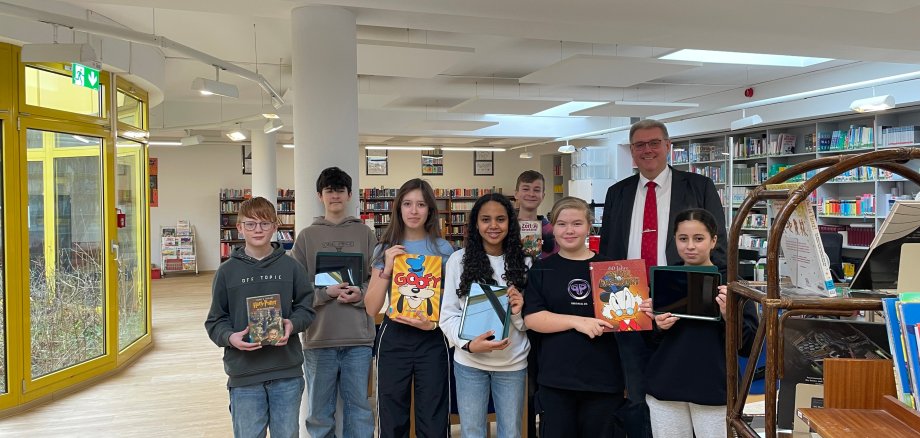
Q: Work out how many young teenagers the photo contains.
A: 7